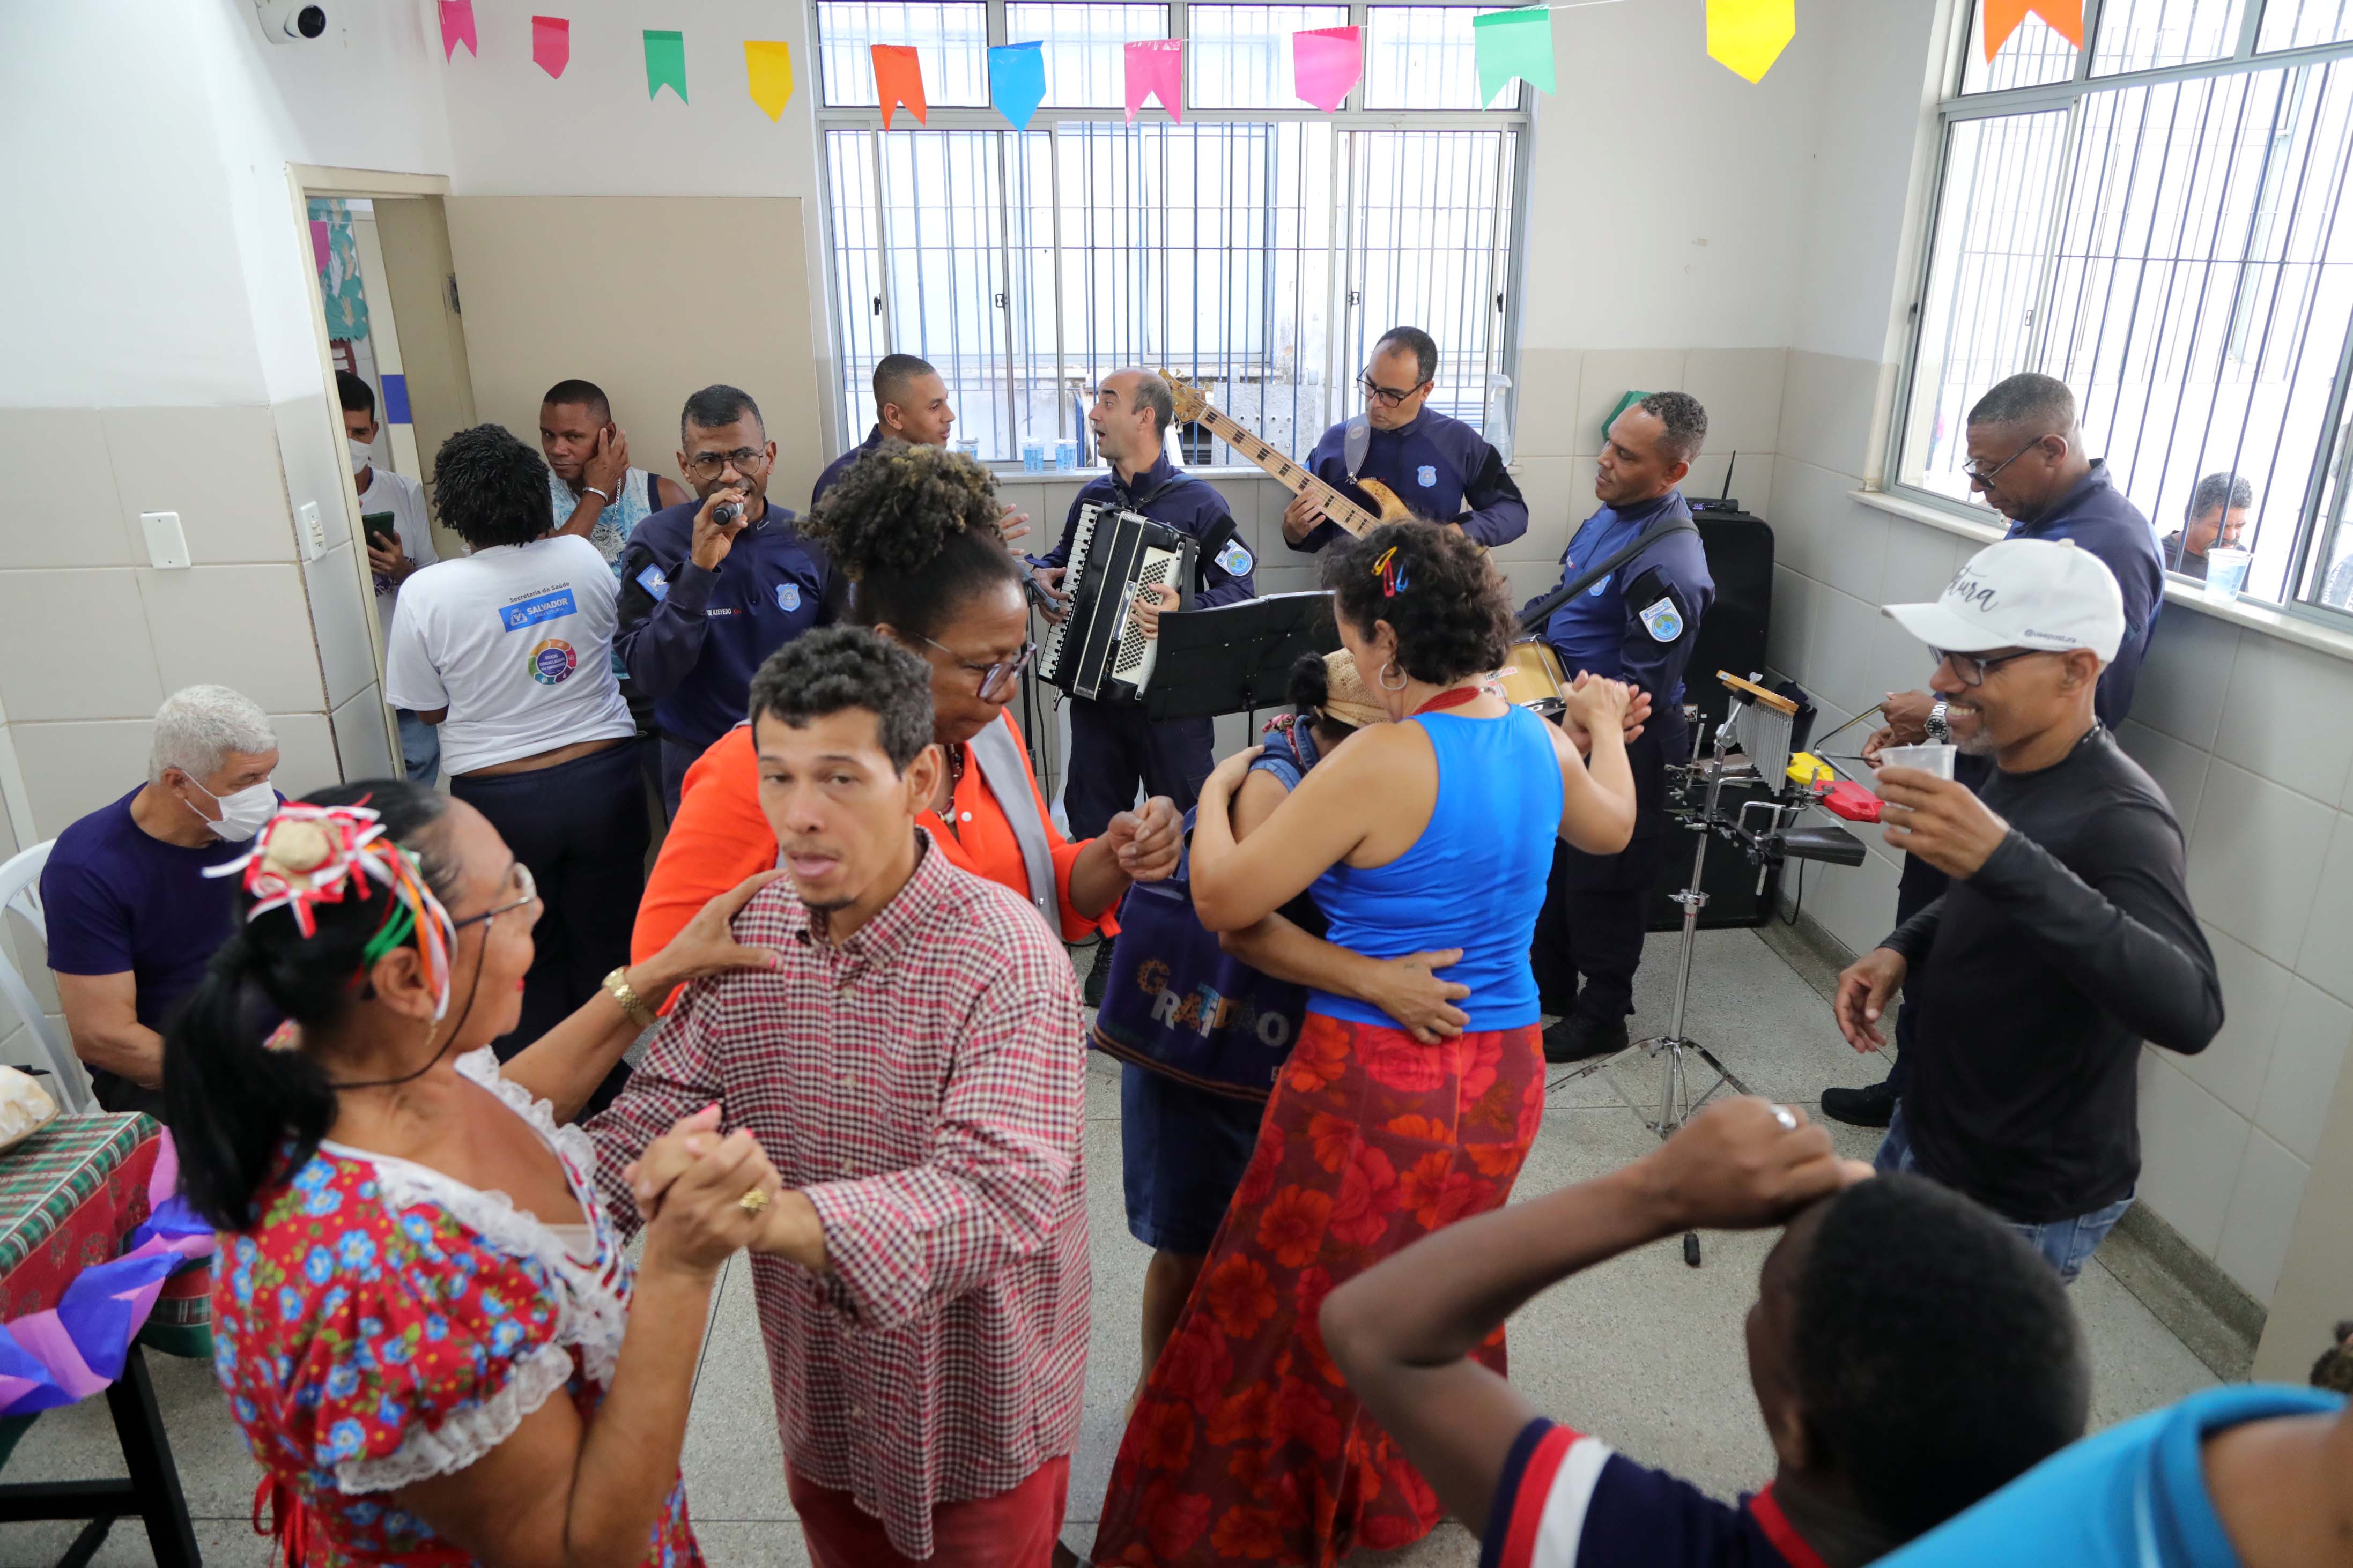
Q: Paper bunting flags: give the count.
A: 11